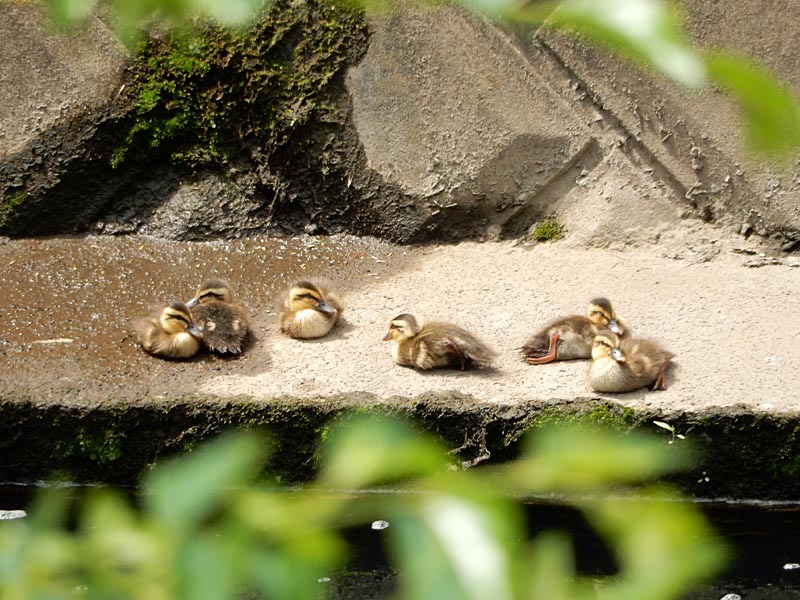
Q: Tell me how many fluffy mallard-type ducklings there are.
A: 6